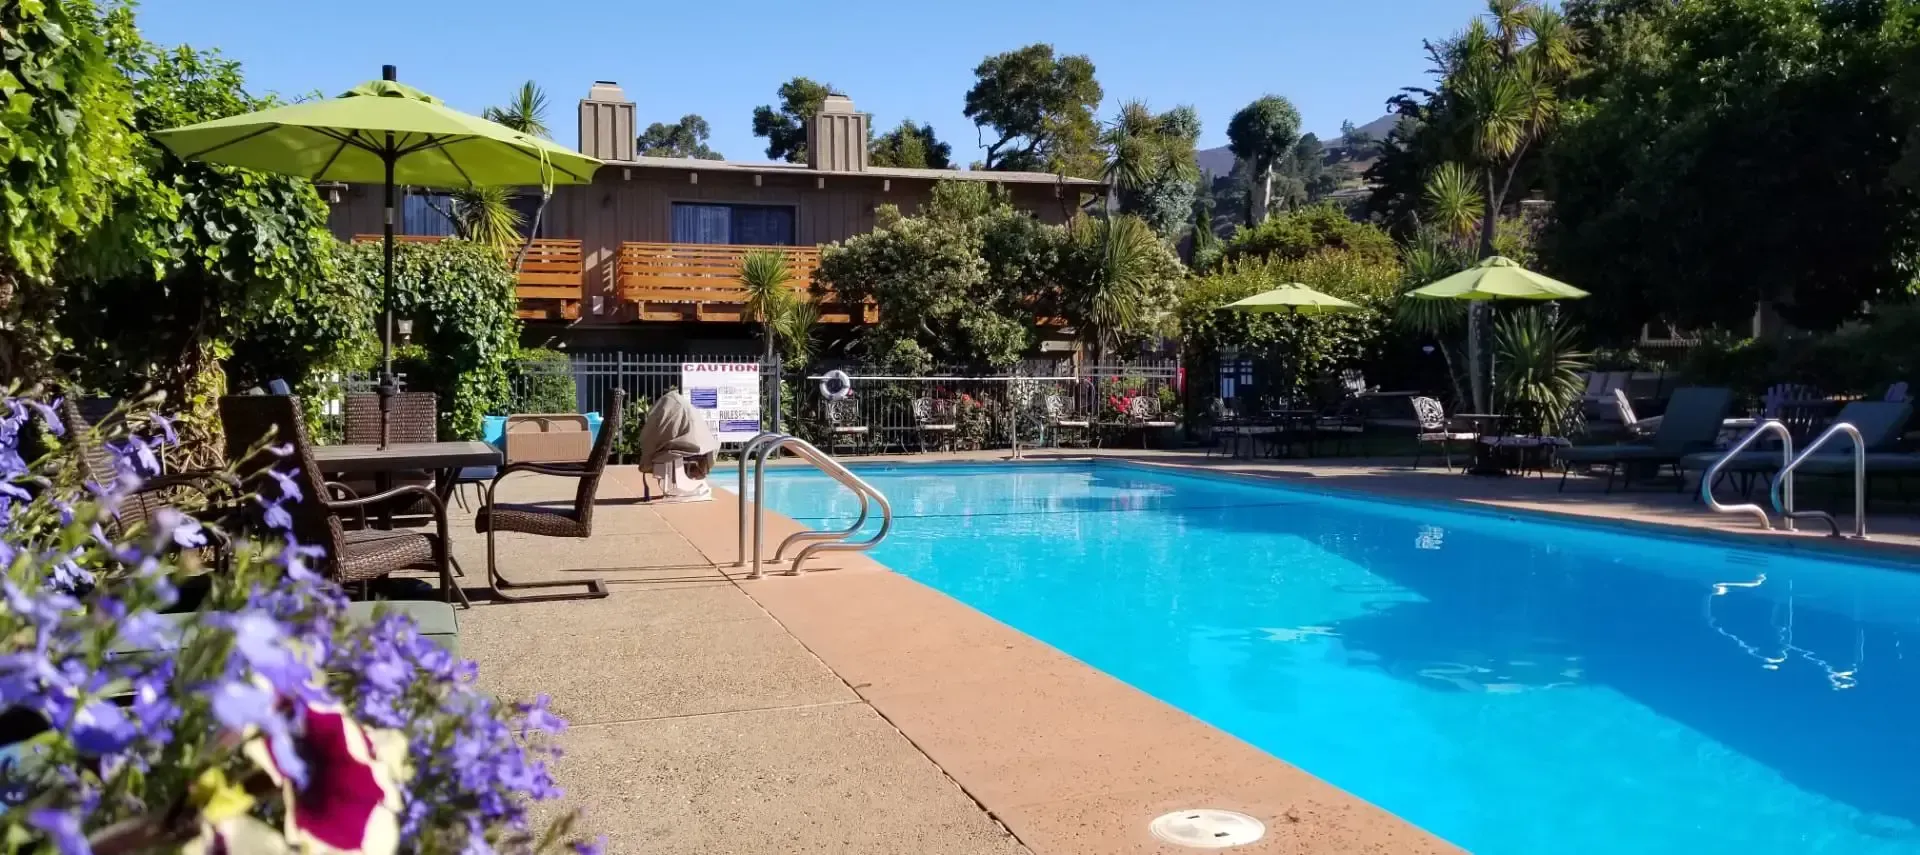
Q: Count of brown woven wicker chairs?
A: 4